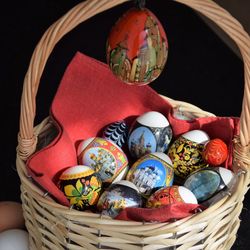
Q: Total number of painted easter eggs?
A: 11